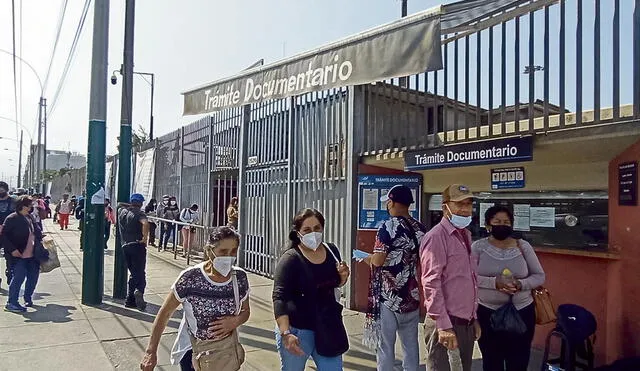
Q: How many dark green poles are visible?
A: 2